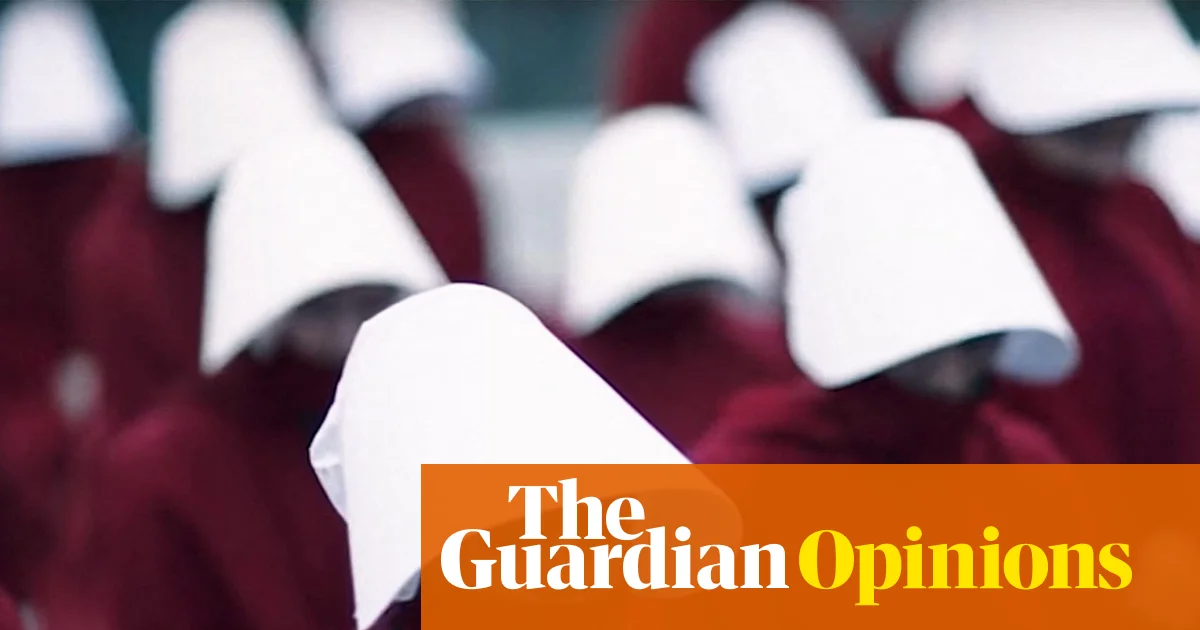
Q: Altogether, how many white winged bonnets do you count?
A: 11